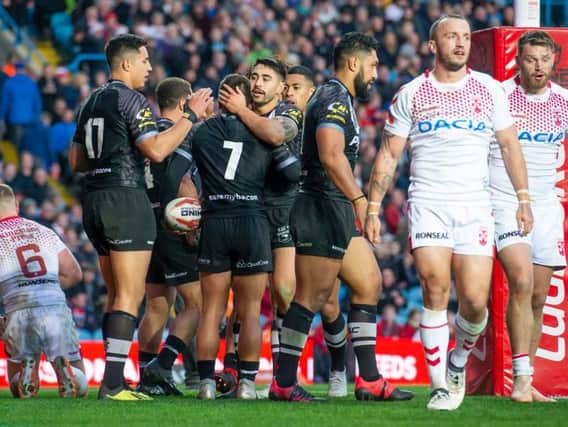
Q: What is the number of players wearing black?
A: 6